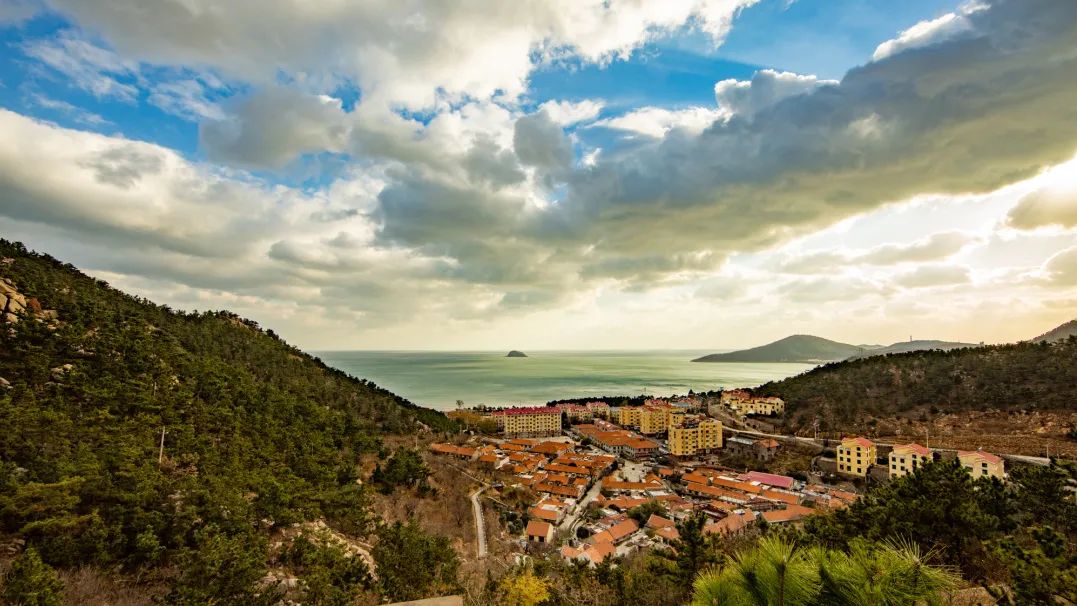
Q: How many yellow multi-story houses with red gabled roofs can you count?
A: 3